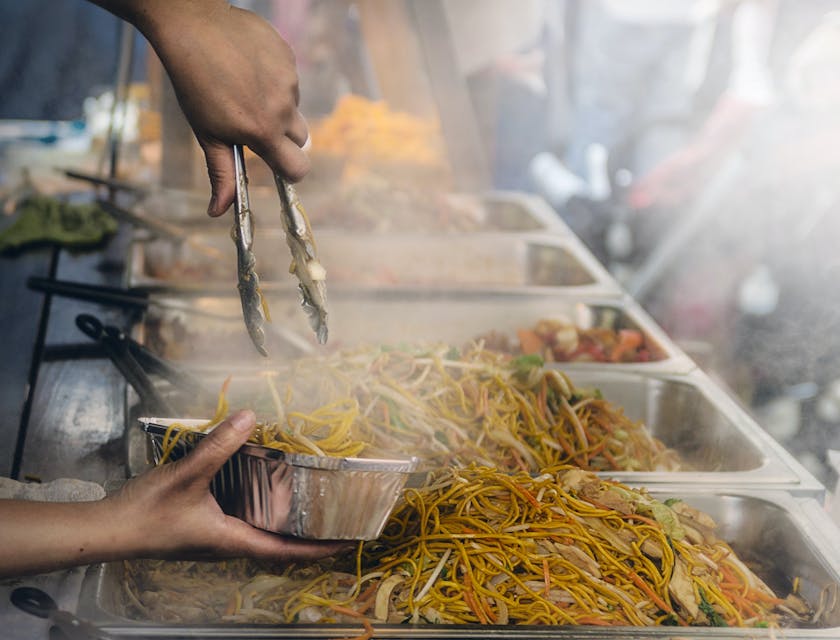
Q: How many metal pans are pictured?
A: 5